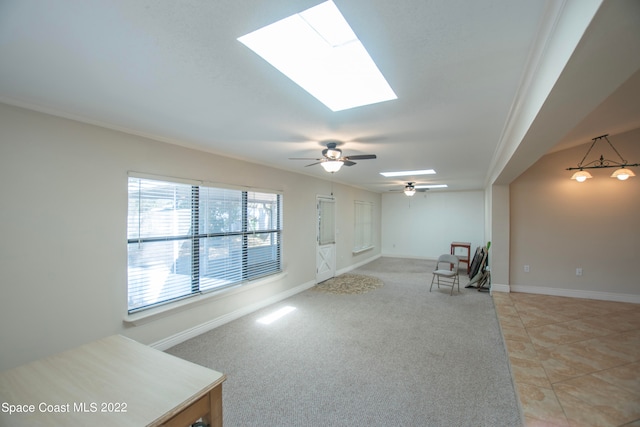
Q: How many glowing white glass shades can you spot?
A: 4